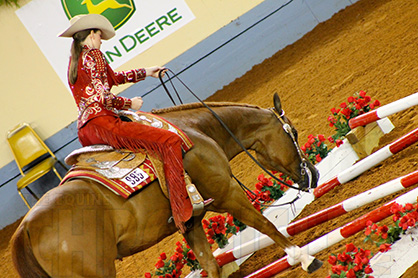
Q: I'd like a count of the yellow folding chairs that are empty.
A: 1